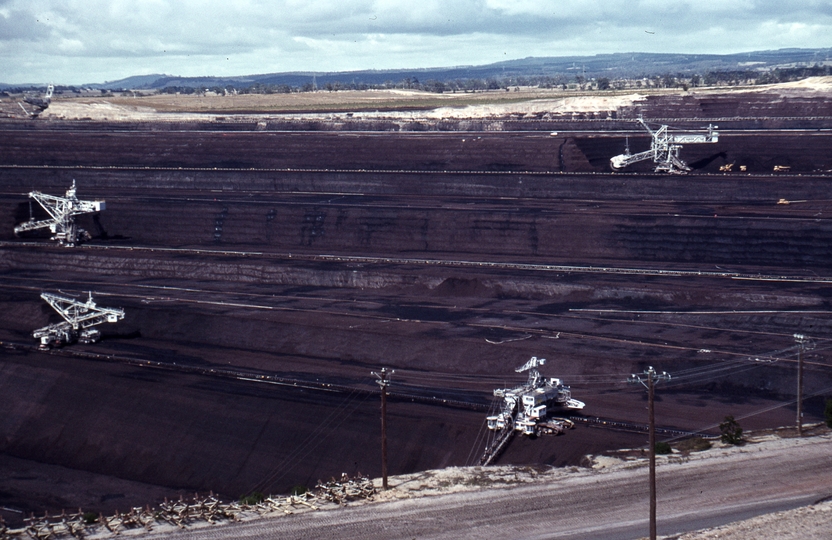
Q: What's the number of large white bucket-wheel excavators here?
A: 4